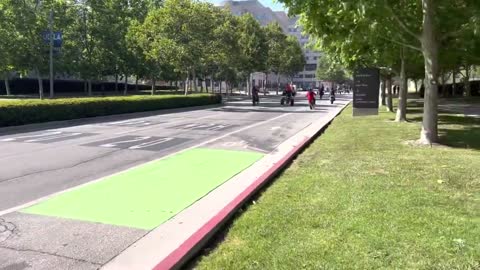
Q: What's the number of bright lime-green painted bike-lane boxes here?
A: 1